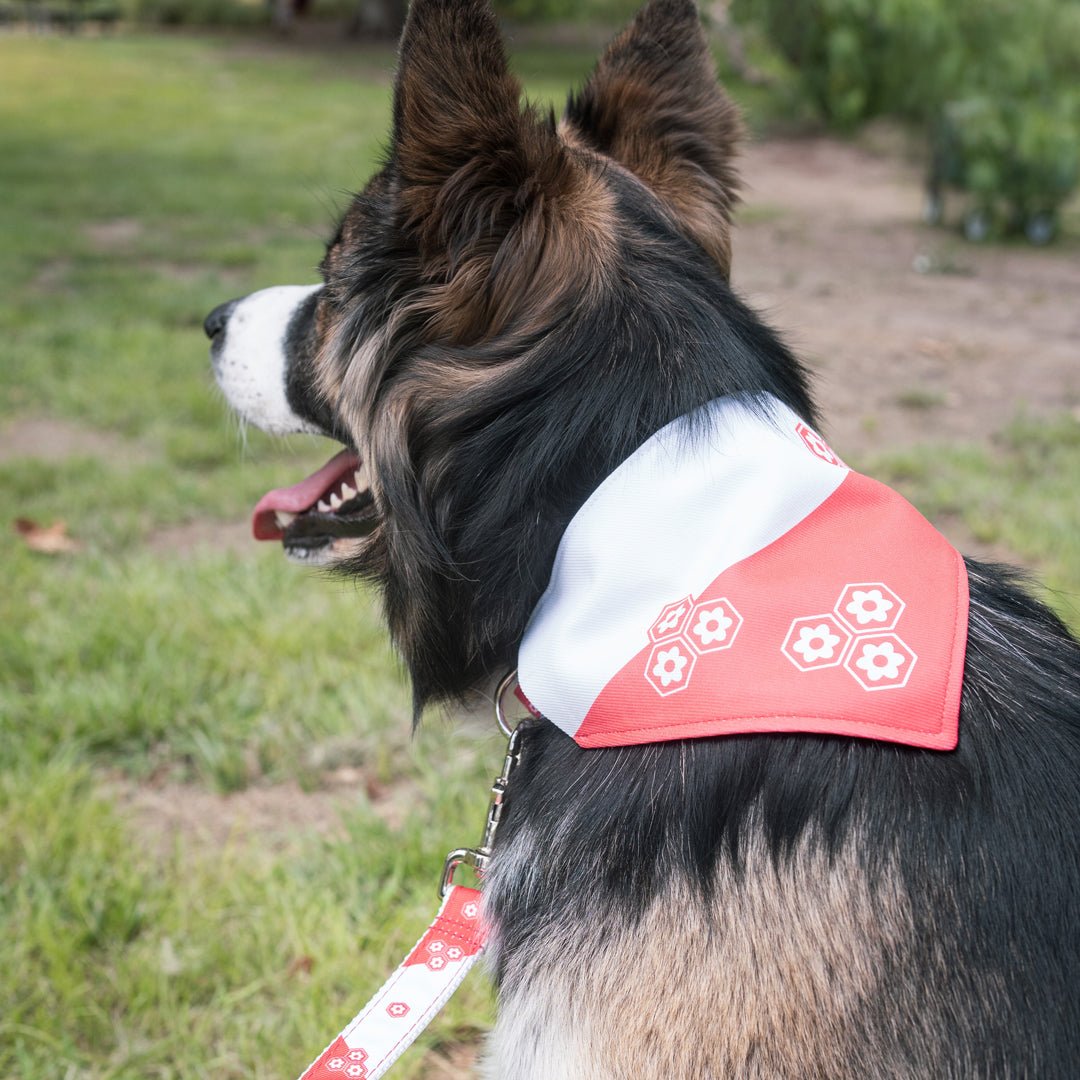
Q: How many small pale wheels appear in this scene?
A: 3